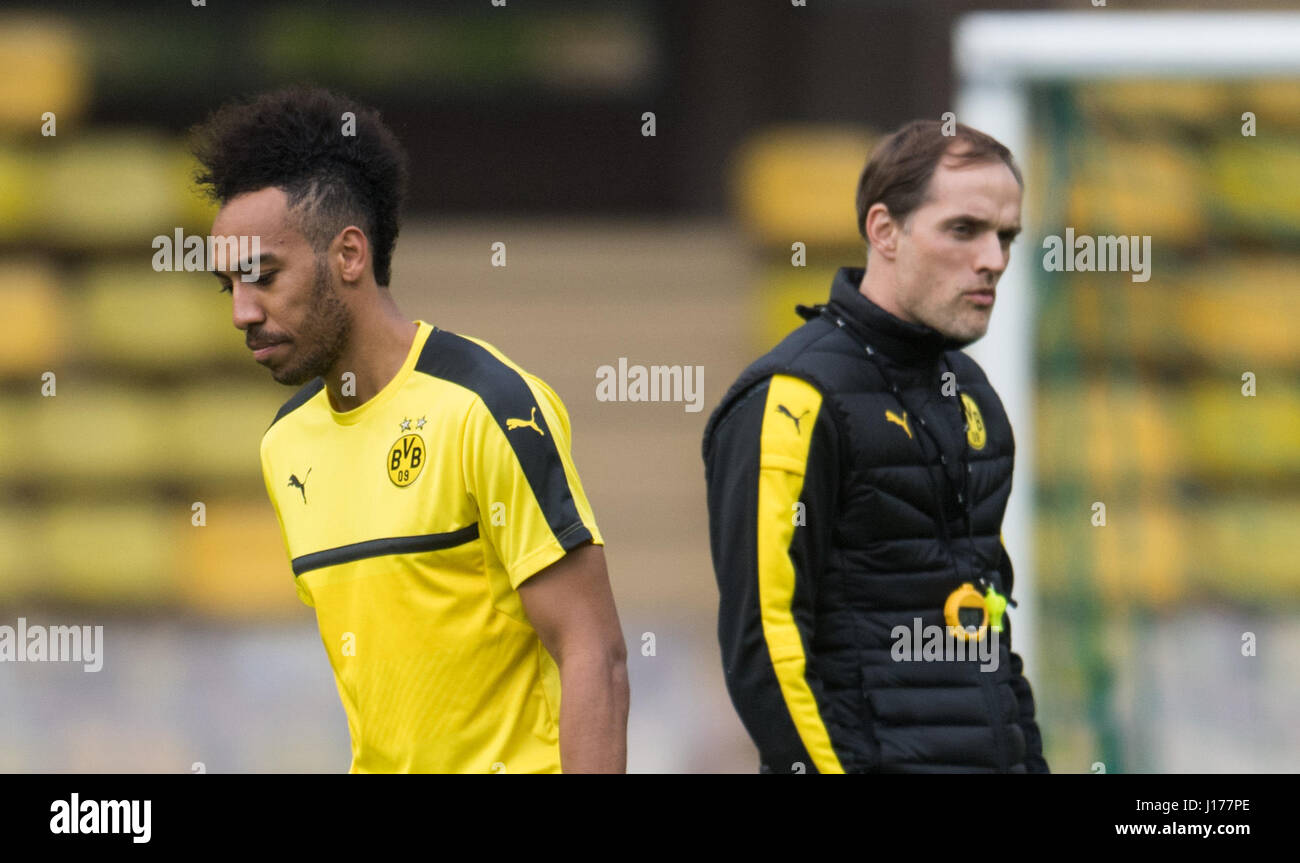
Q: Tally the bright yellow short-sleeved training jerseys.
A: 1